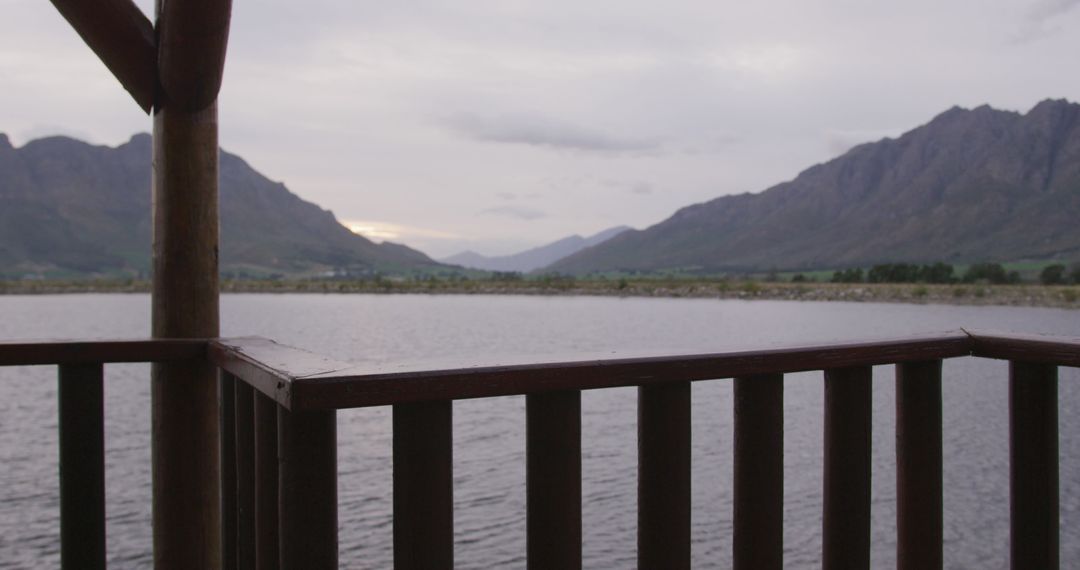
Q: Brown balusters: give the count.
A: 12